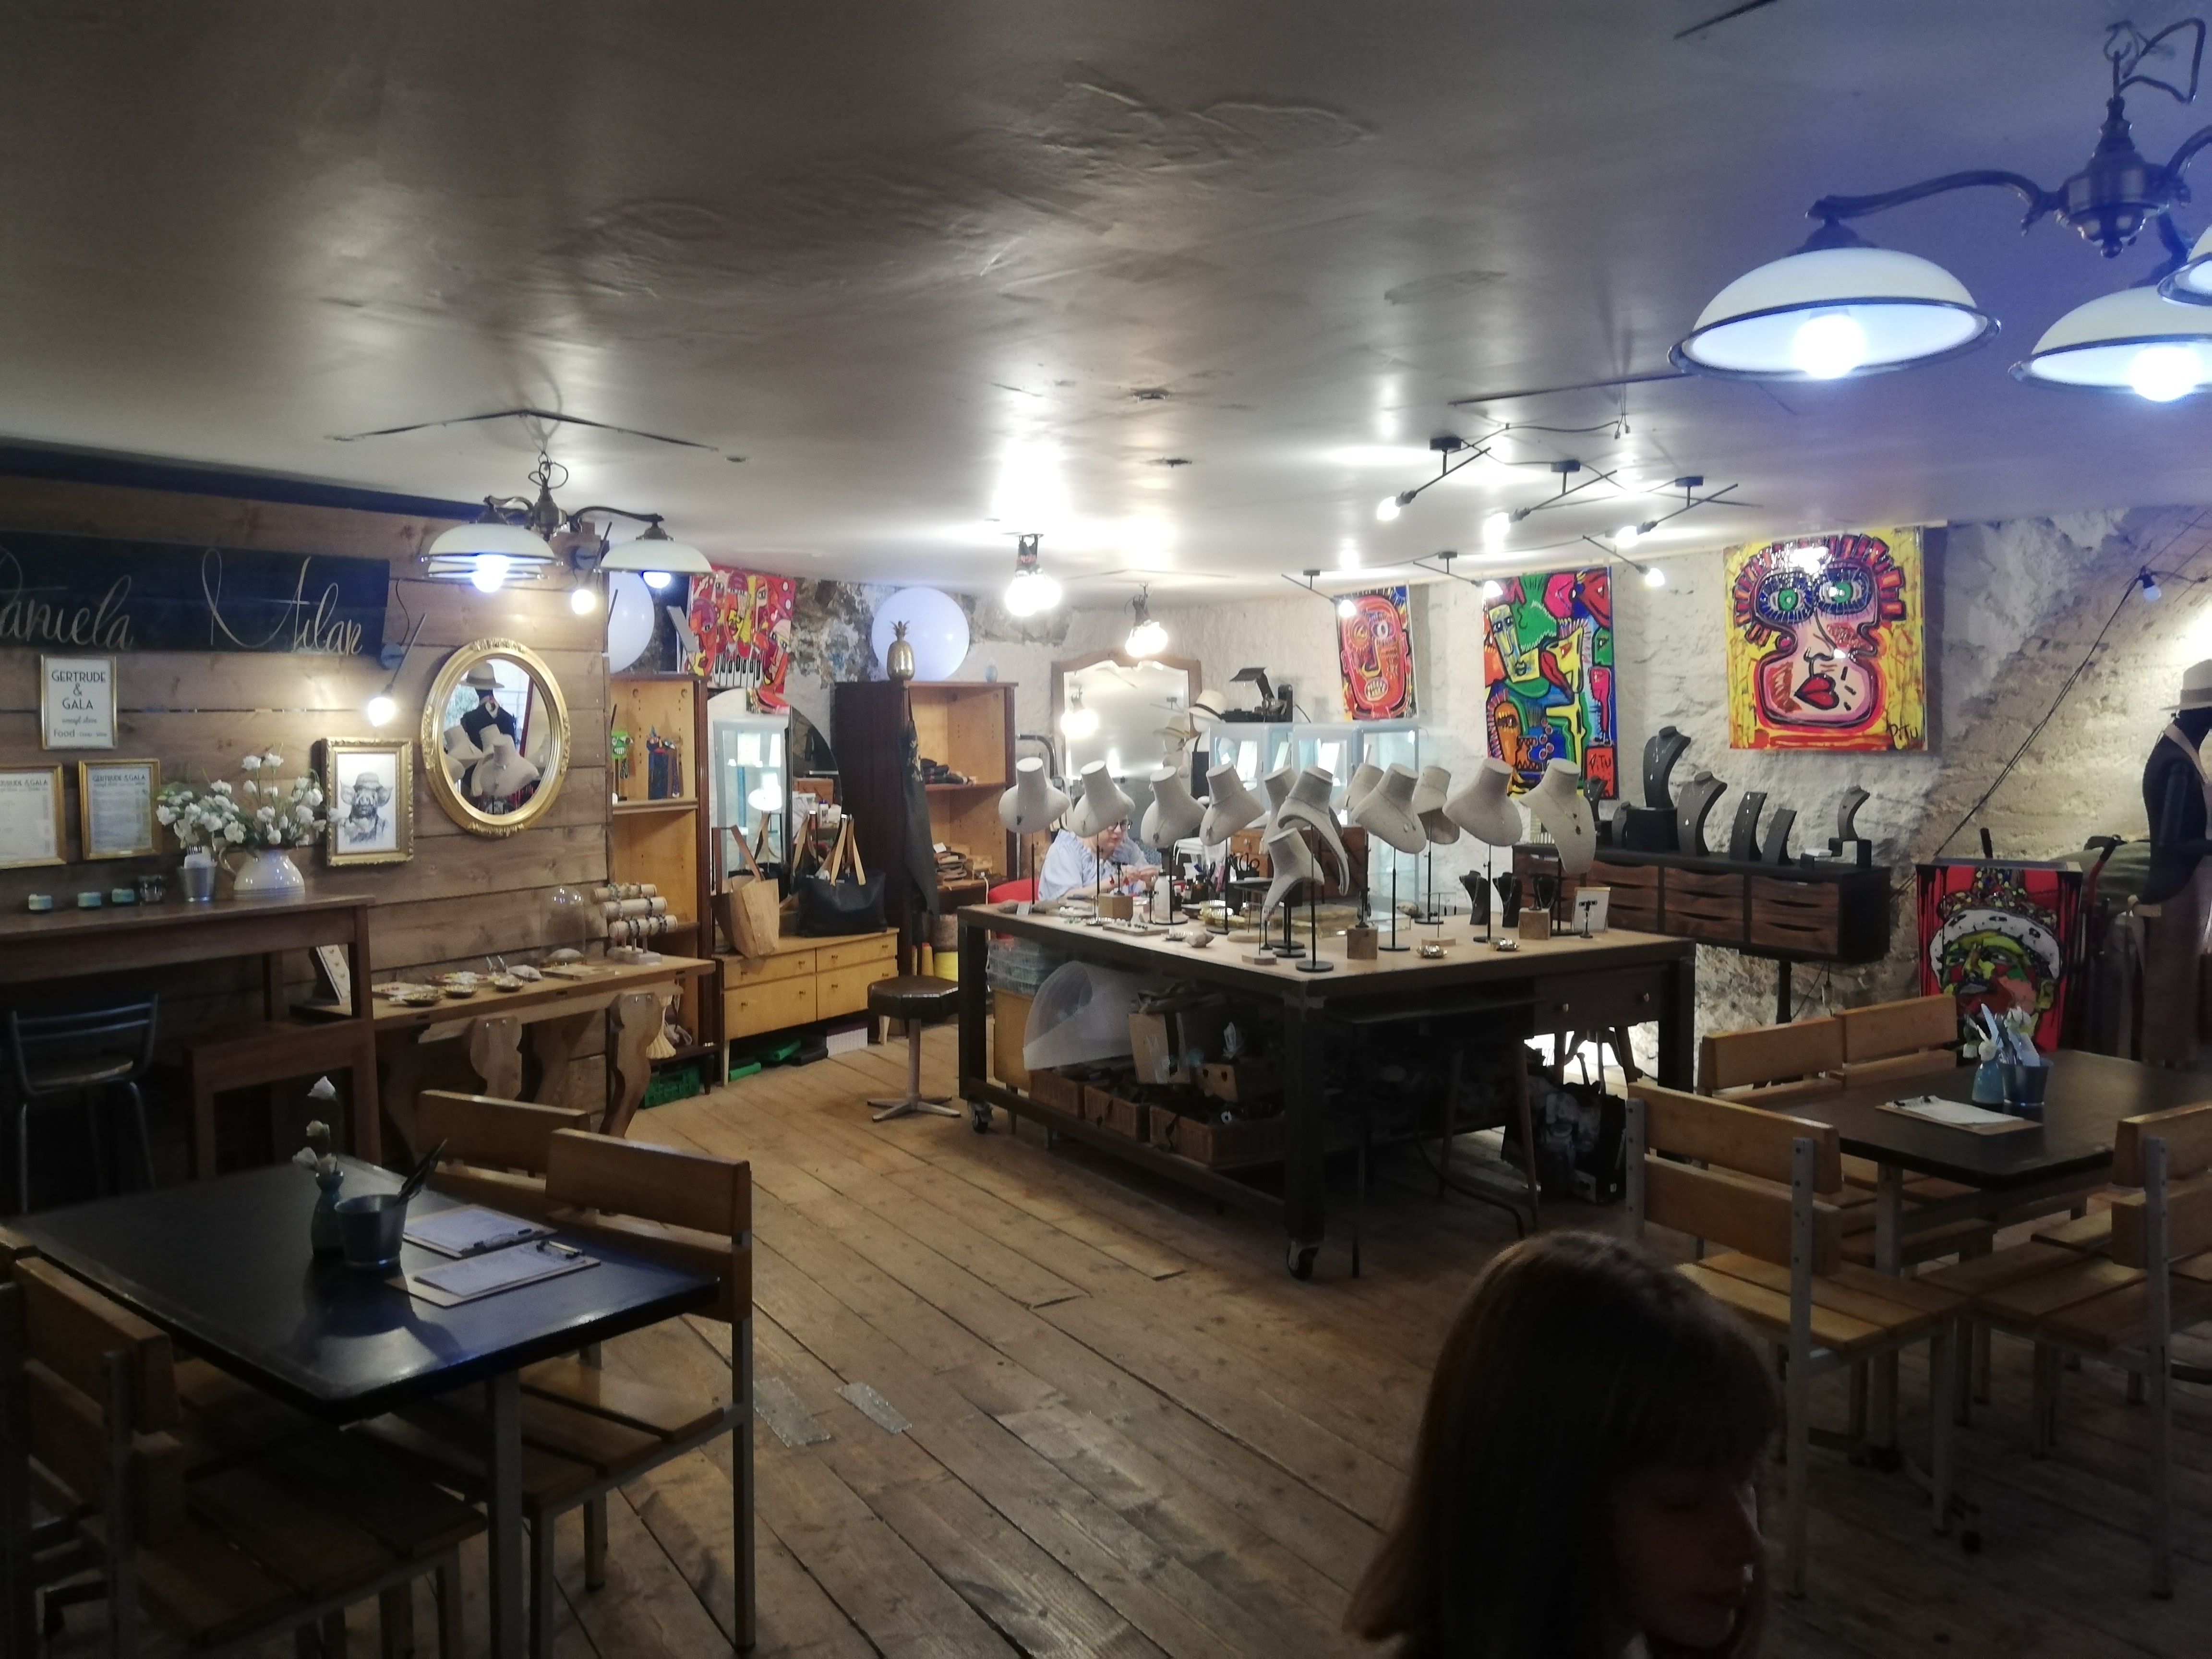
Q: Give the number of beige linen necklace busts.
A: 12